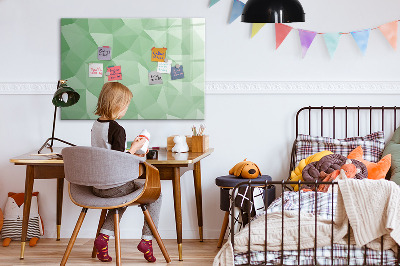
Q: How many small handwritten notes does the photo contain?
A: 7